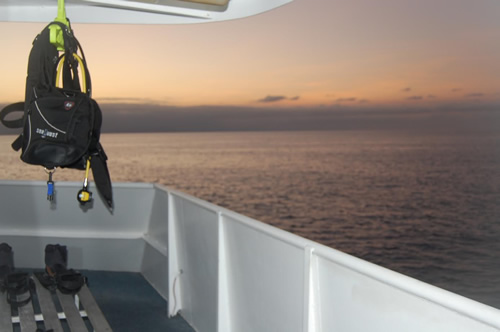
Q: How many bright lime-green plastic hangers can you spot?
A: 1